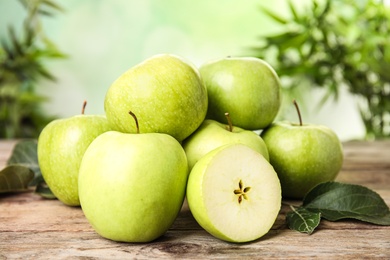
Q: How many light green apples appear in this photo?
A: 7